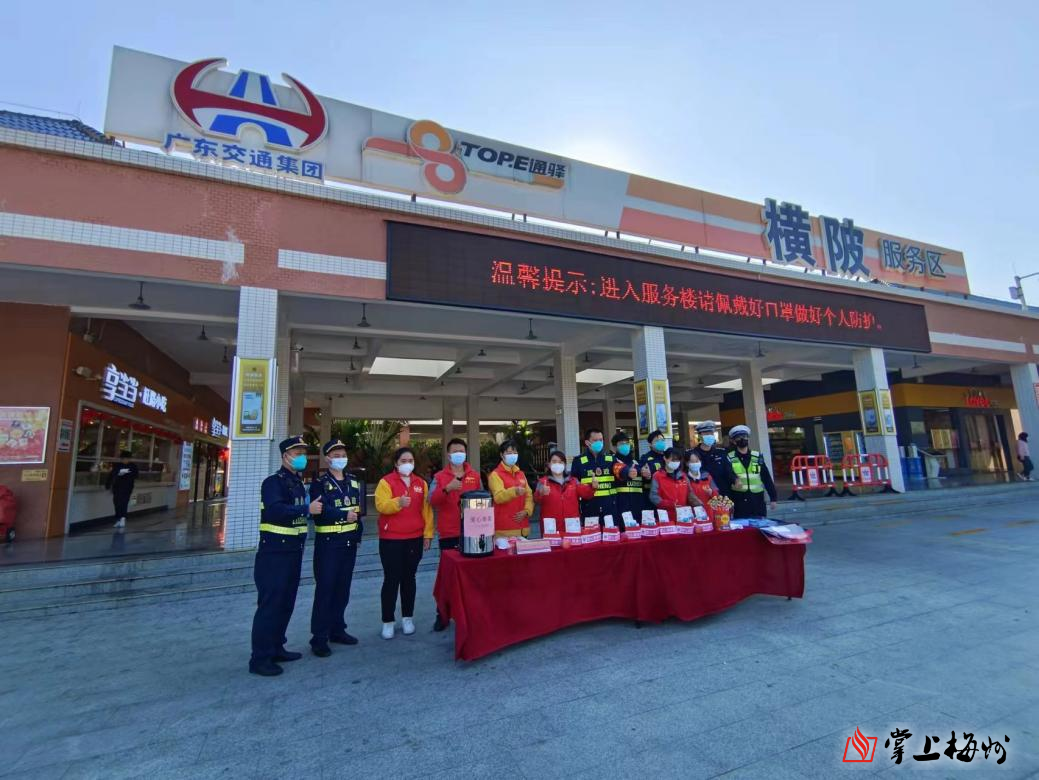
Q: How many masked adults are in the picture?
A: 13